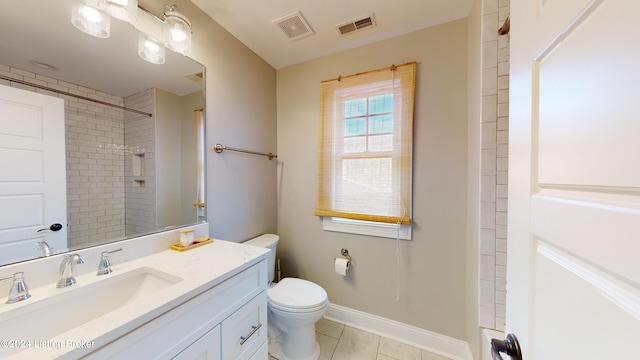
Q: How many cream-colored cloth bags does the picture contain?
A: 0